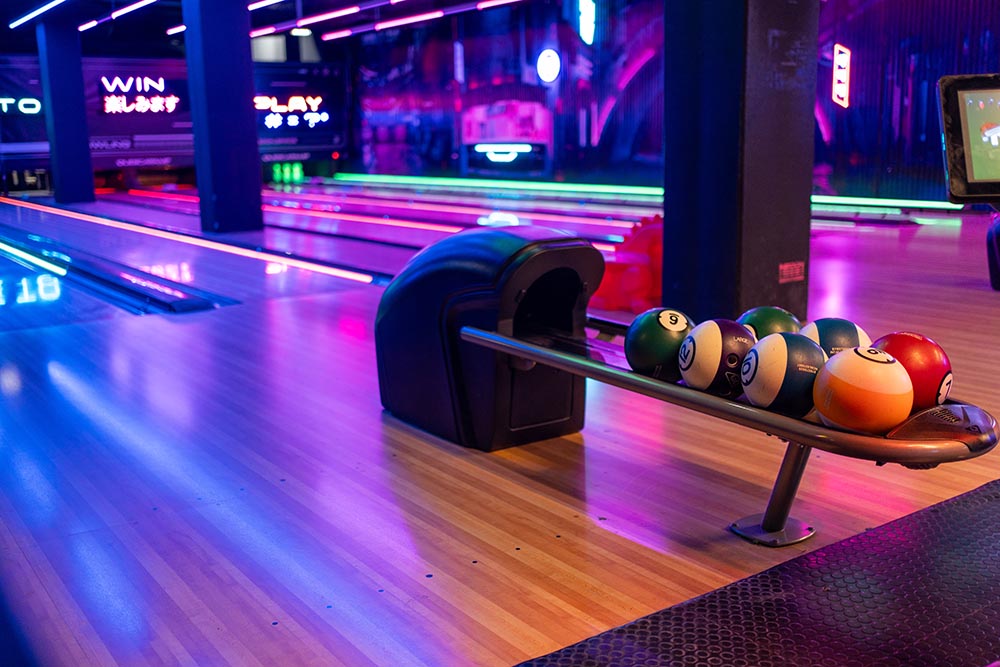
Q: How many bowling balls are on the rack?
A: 7